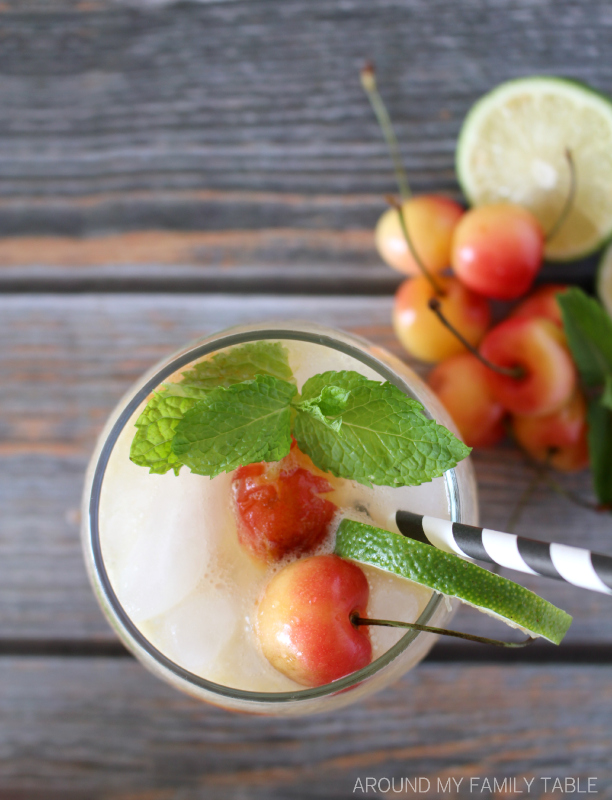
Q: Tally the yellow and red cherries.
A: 9